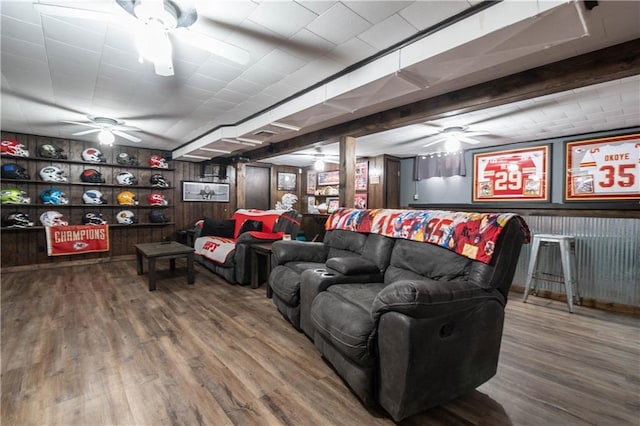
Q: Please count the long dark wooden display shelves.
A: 4